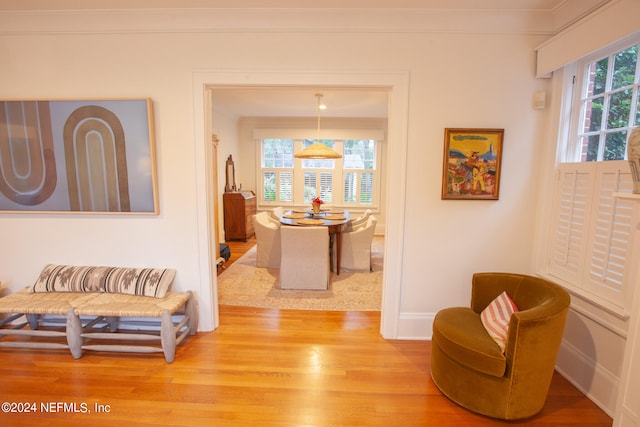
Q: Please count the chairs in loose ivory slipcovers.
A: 5